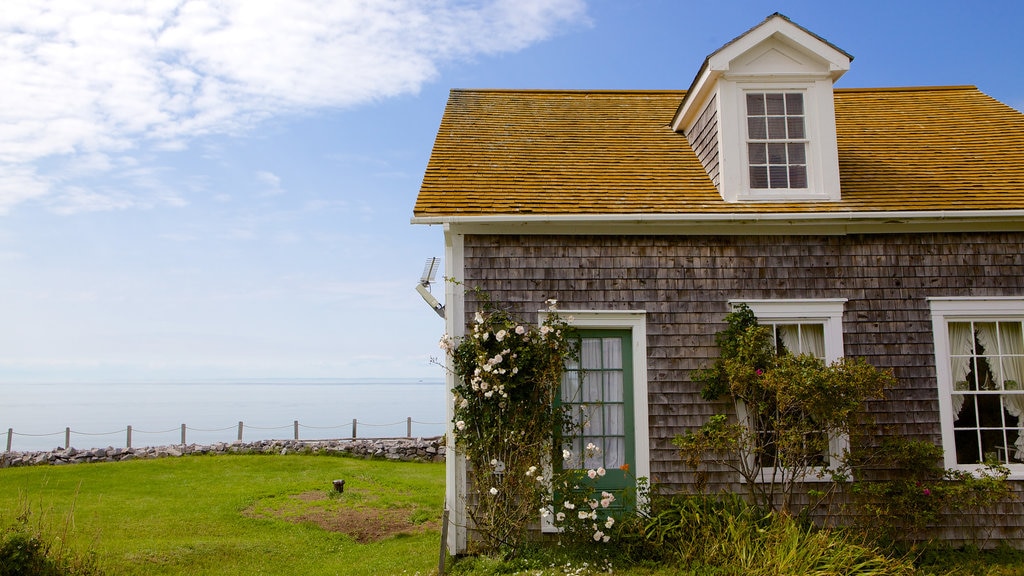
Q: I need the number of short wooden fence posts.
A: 8